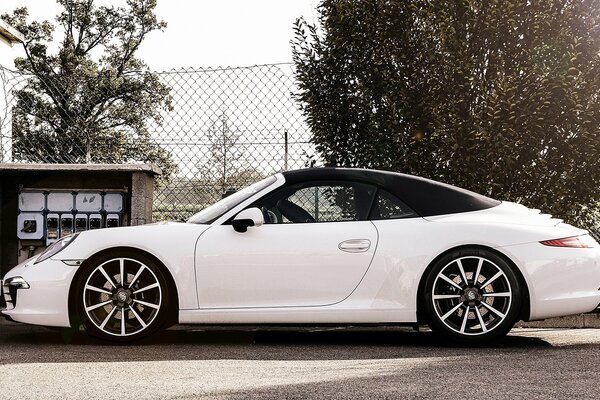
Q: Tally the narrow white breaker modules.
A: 5